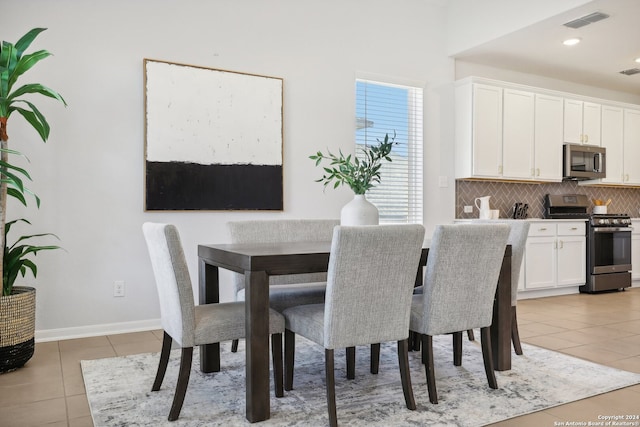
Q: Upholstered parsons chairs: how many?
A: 4